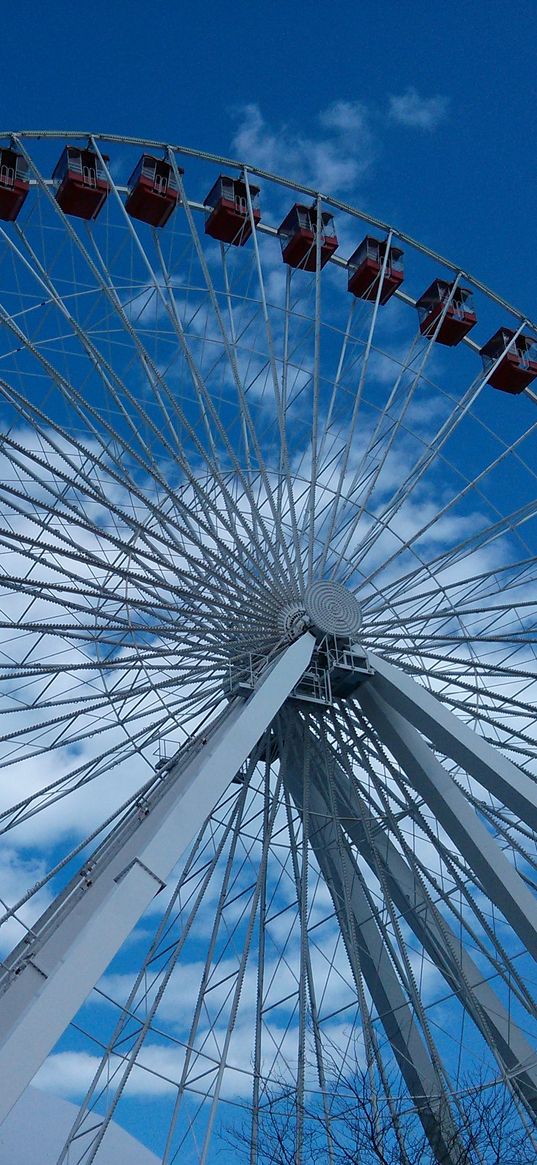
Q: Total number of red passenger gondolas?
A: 8